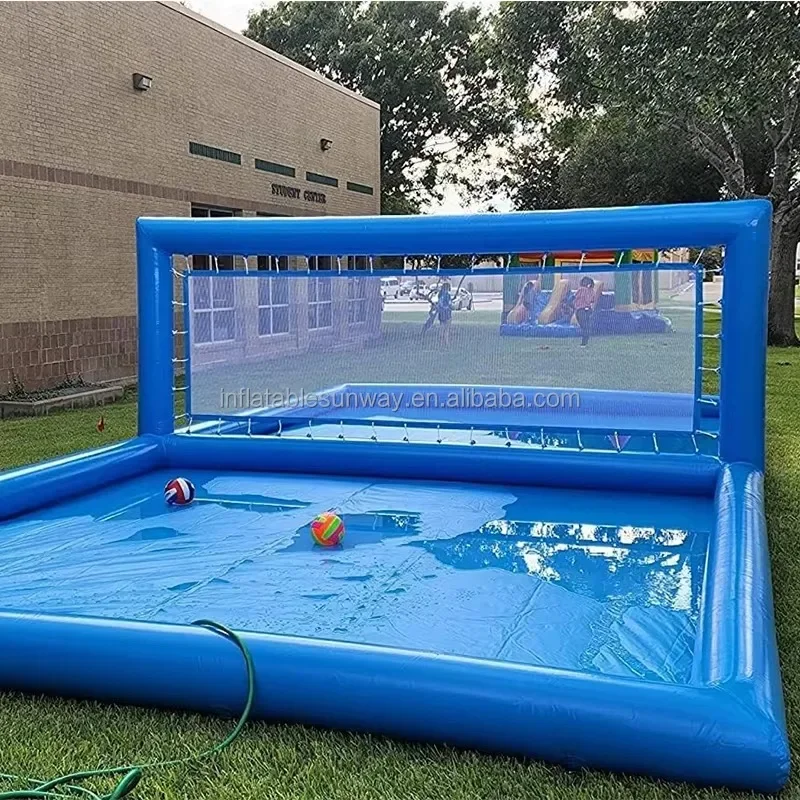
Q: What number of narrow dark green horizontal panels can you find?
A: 4